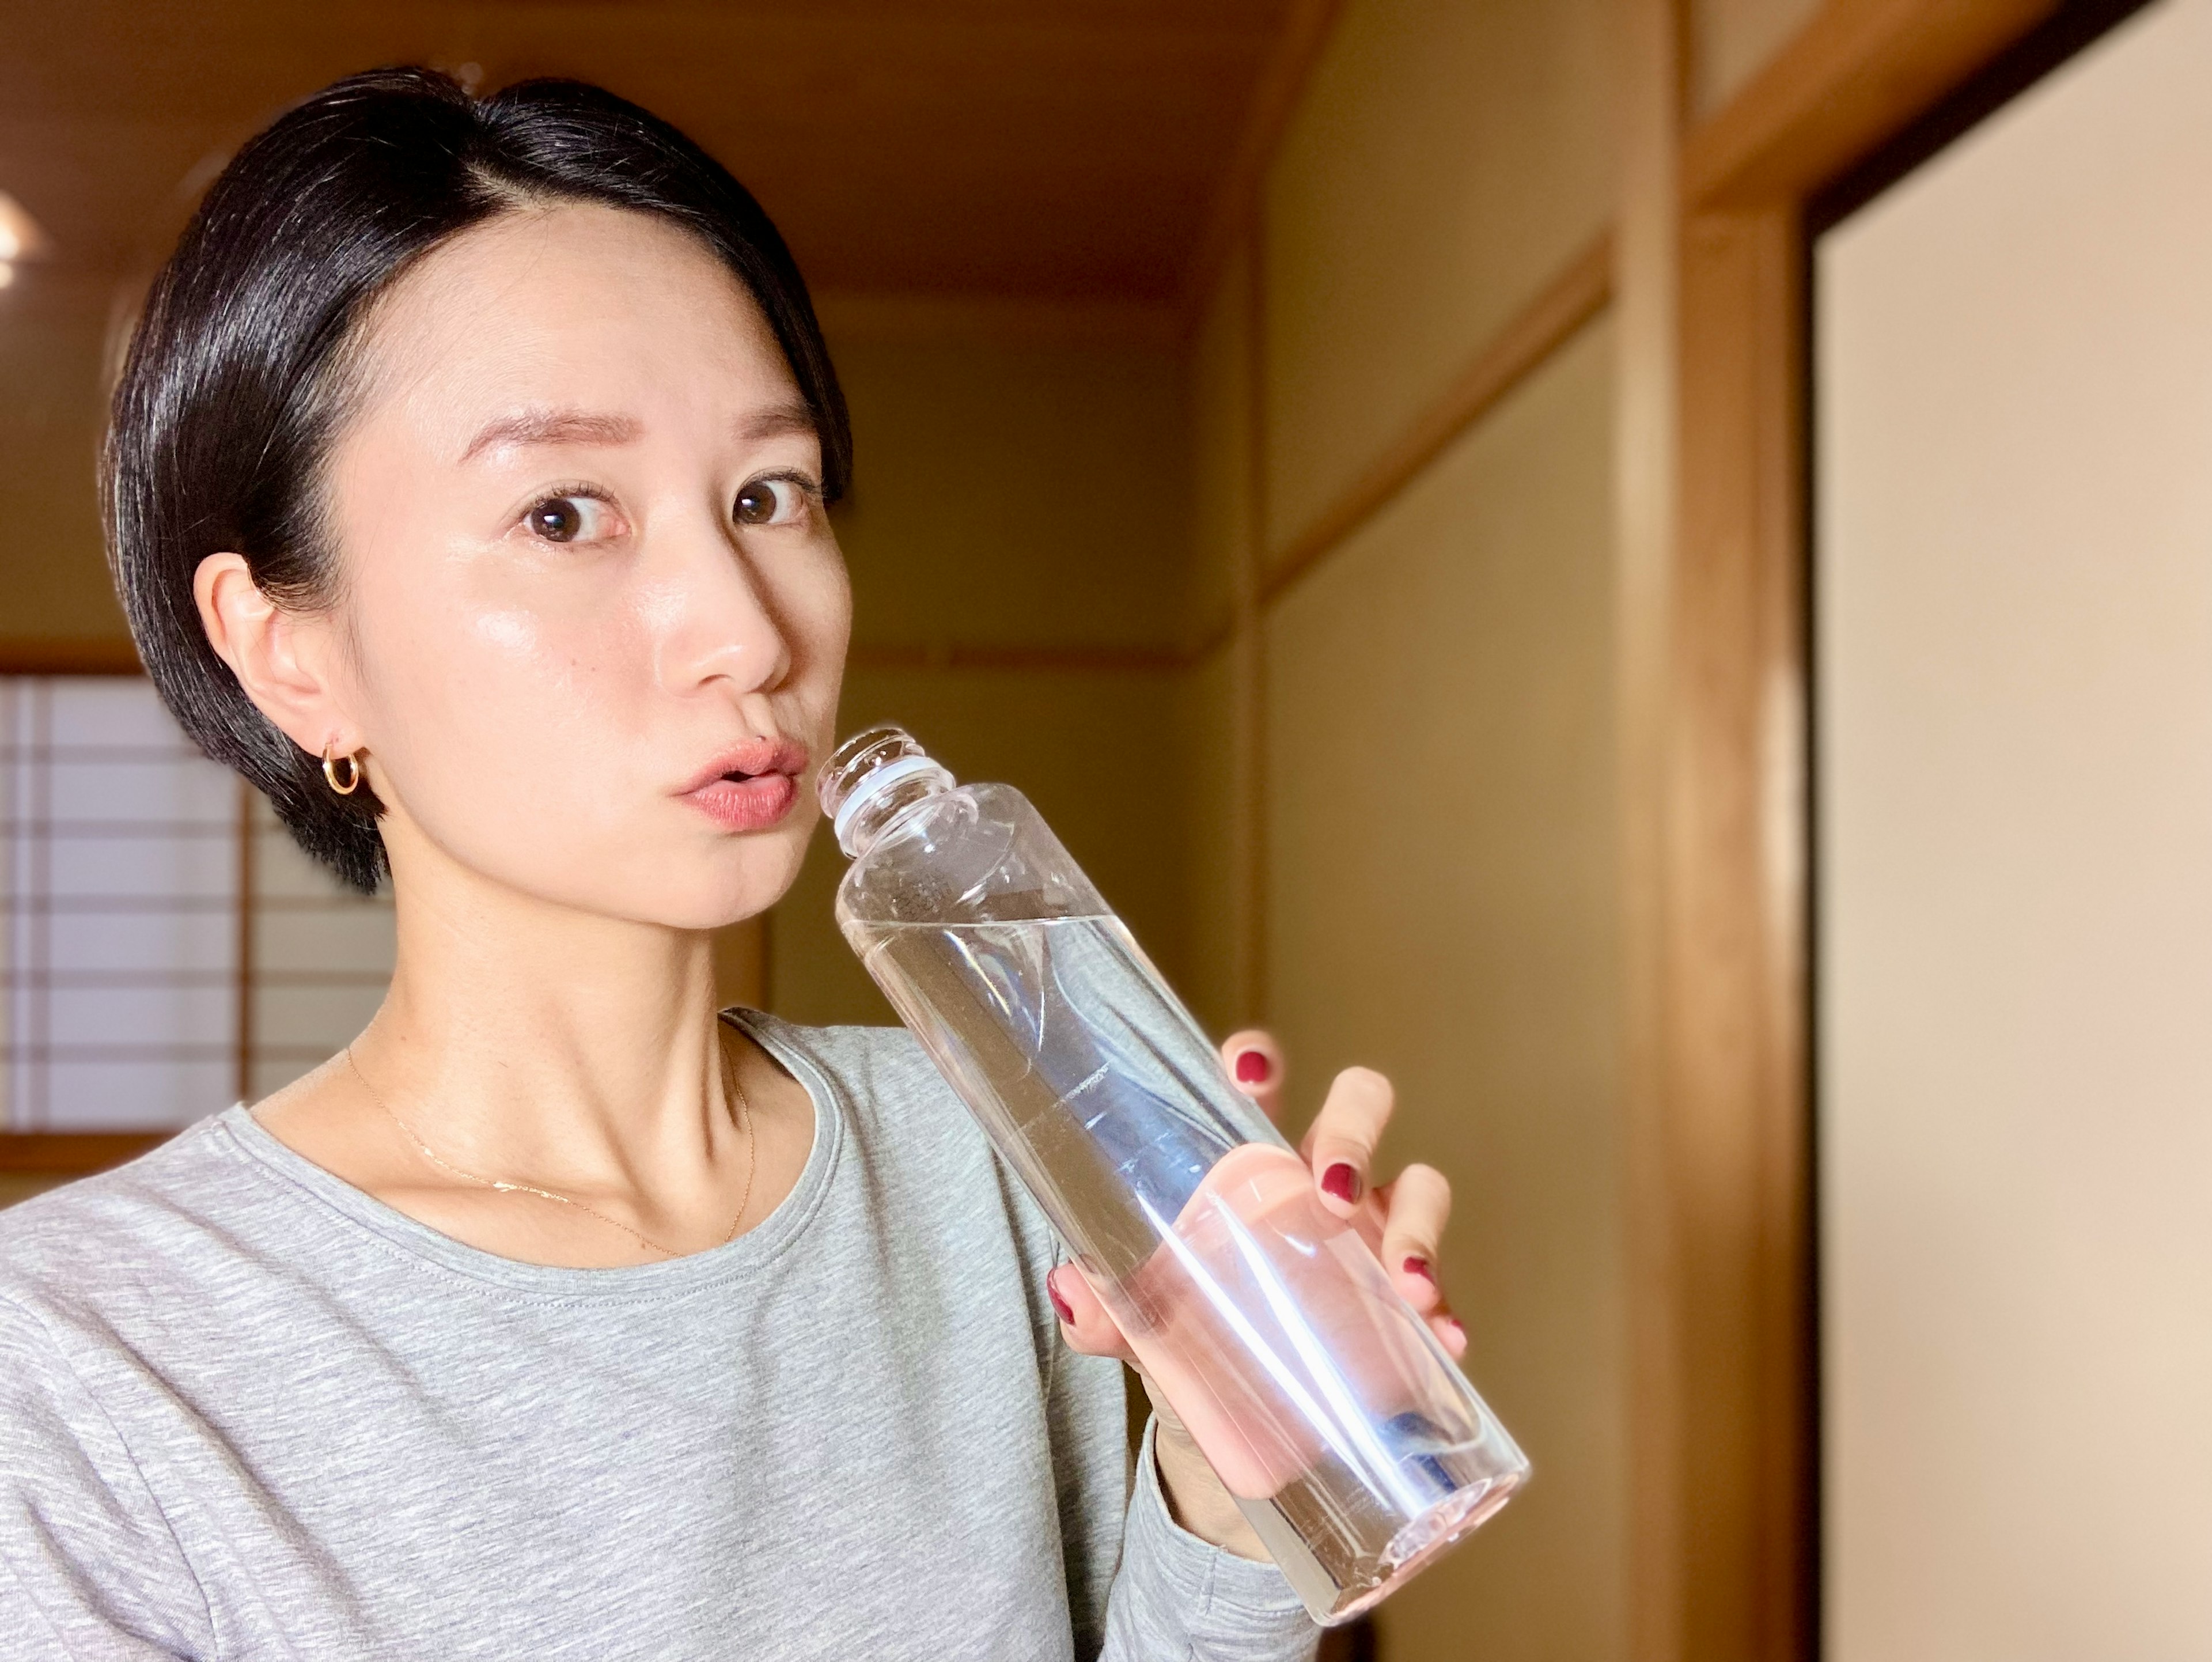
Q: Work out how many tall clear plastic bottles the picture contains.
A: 1